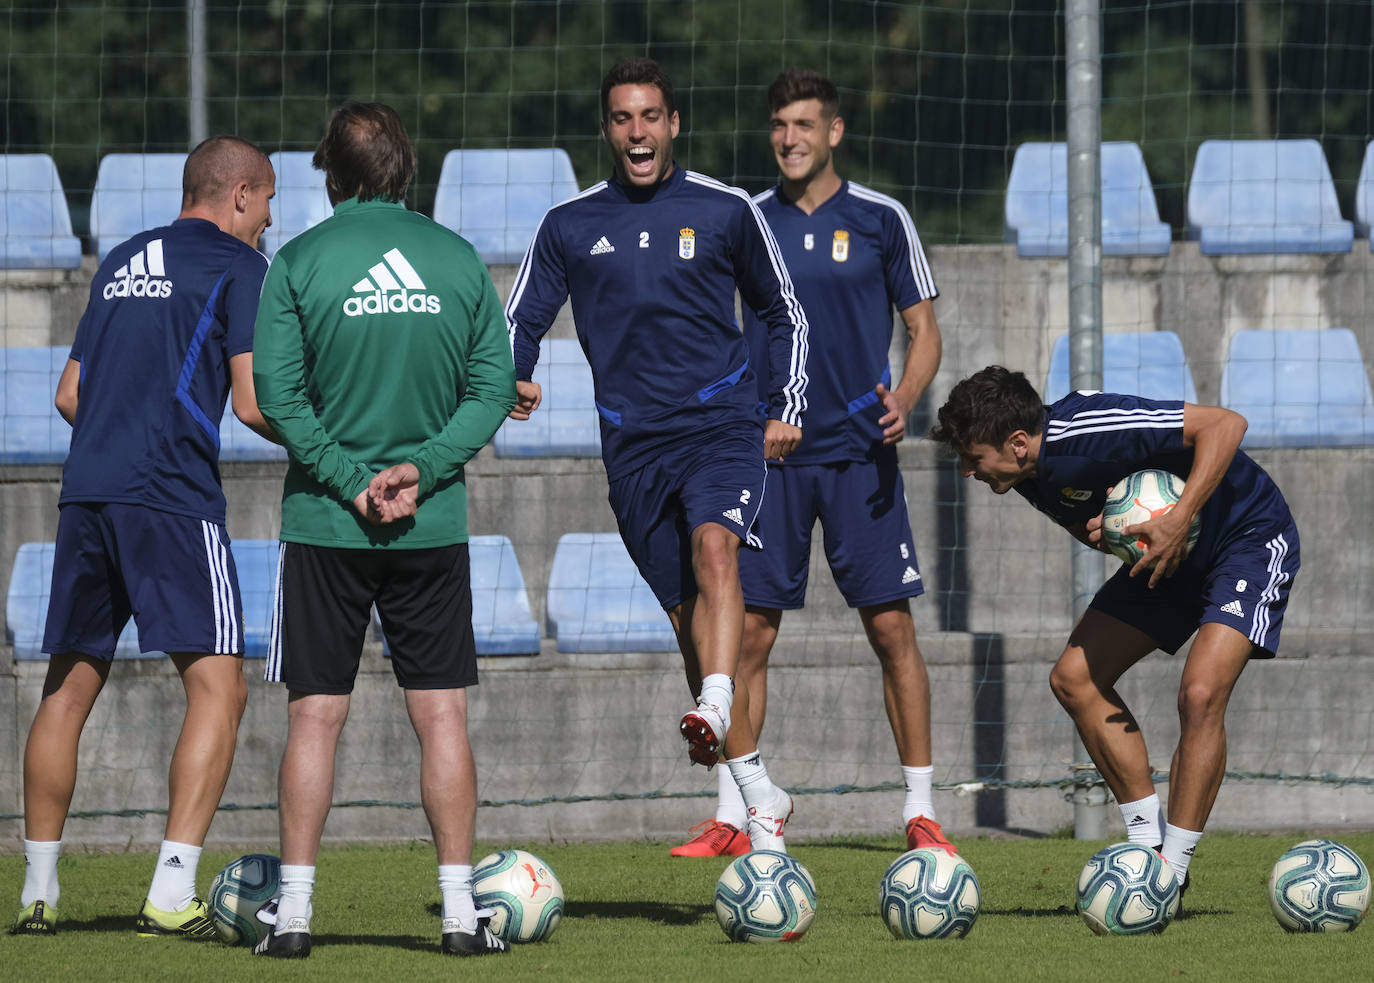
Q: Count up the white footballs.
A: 7